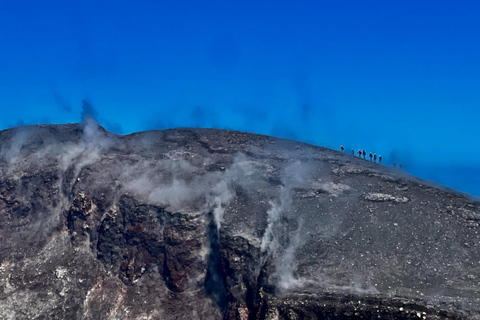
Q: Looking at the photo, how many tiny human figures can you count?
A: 9